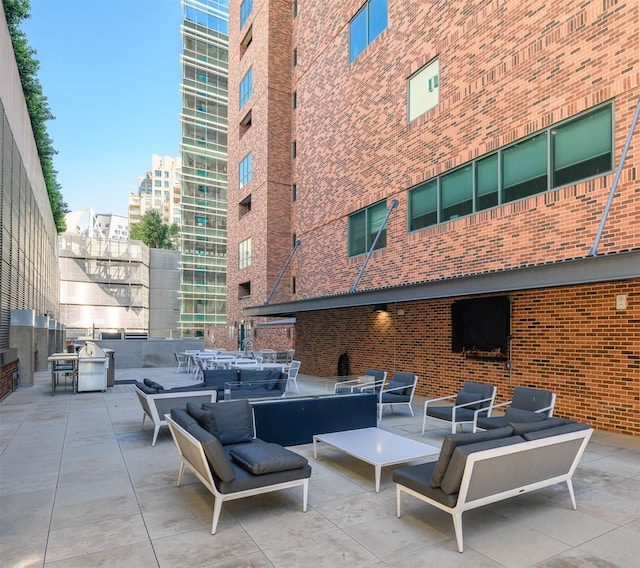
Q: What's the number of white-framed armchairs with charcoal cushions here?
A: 4